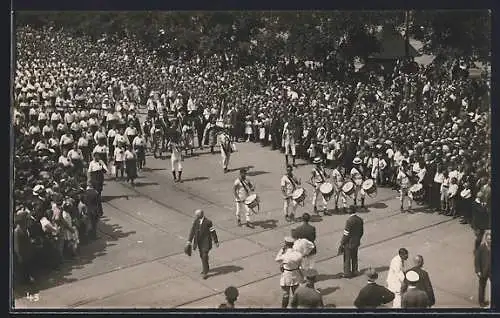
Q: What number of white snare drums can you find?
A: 6